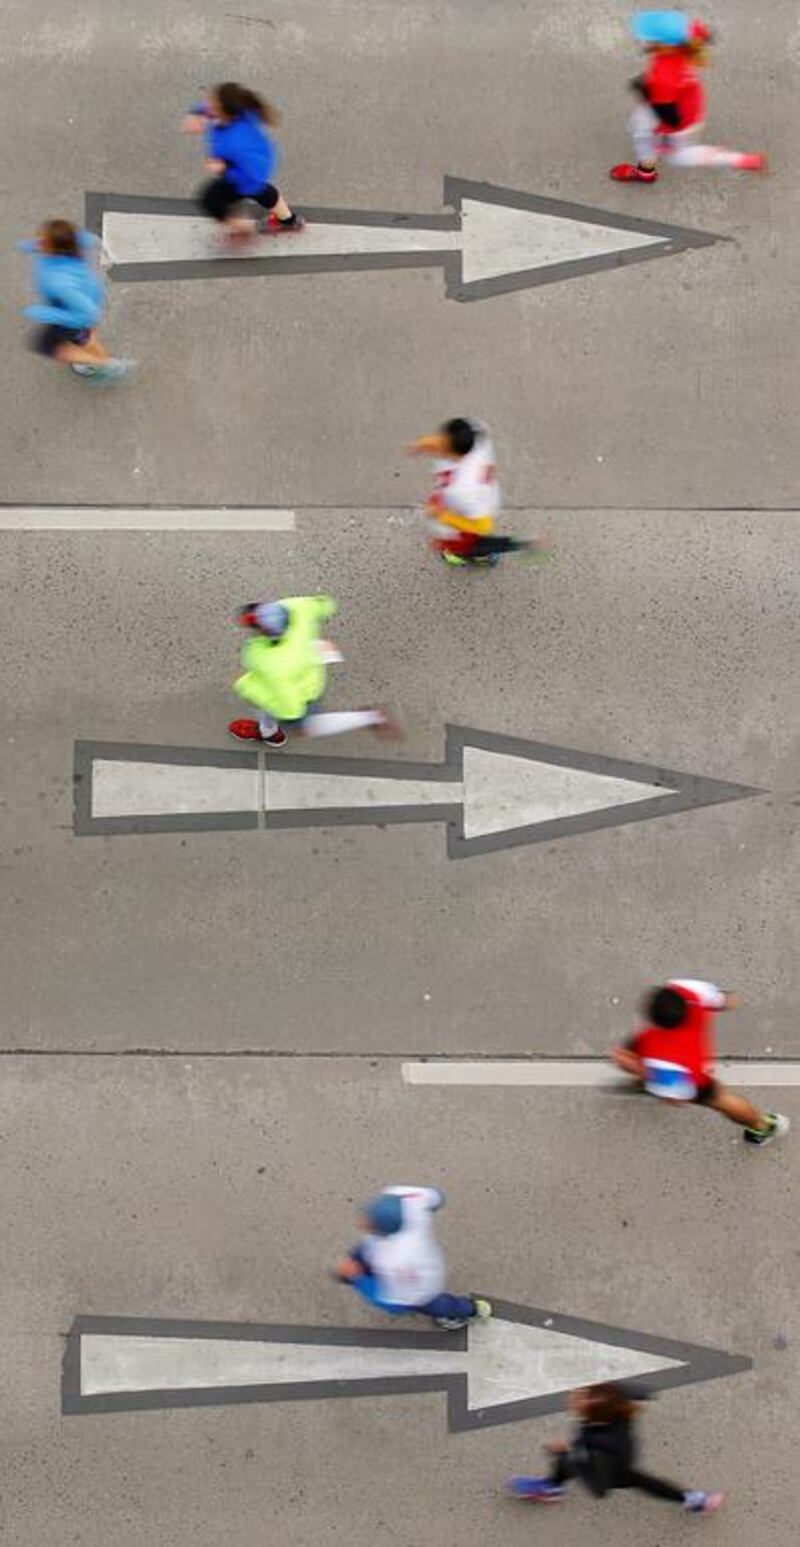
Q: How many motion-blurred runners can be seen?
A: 8